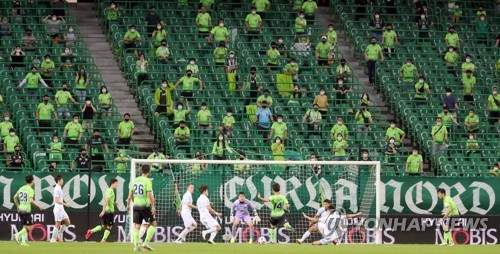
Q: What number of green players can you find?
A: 5